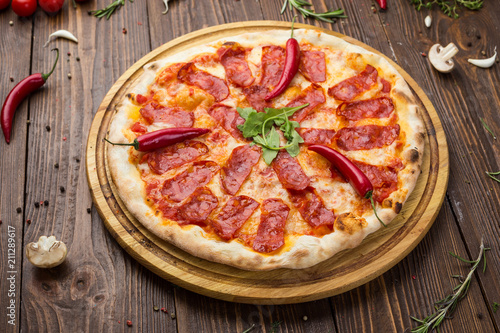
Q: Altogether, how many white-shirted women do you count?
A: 0